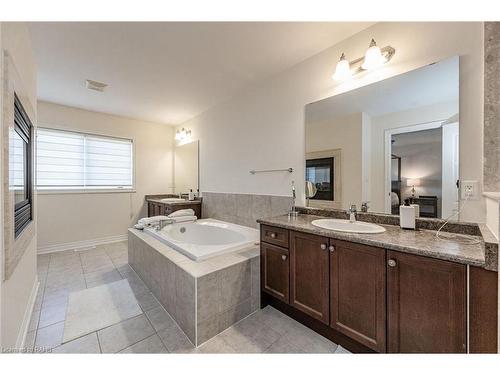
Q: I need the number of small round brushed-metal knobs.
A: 5